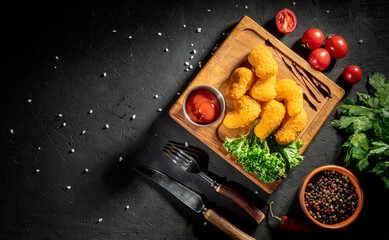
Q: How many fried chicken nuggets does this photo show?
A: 7